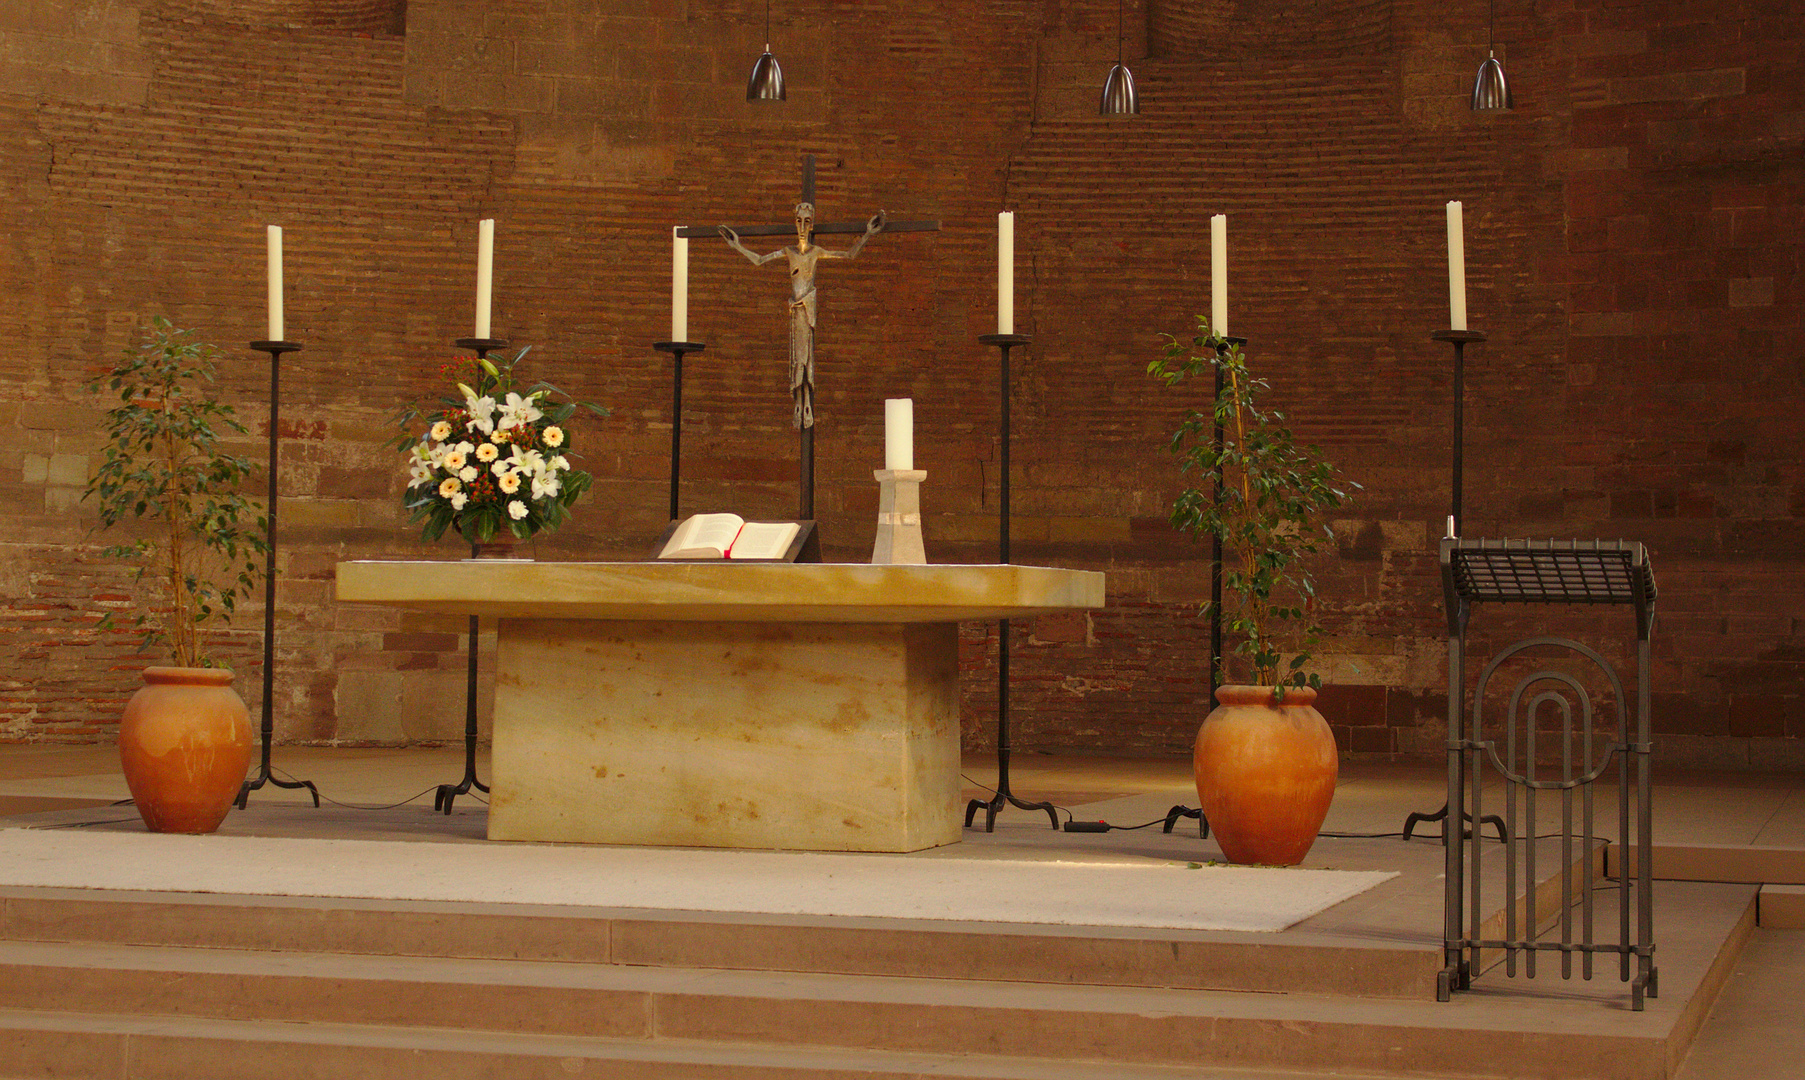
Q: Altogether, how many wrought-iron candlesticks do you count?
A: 6